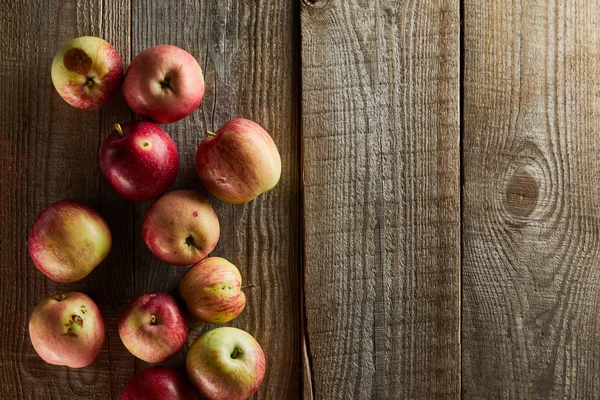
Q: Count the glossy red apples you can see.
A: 2